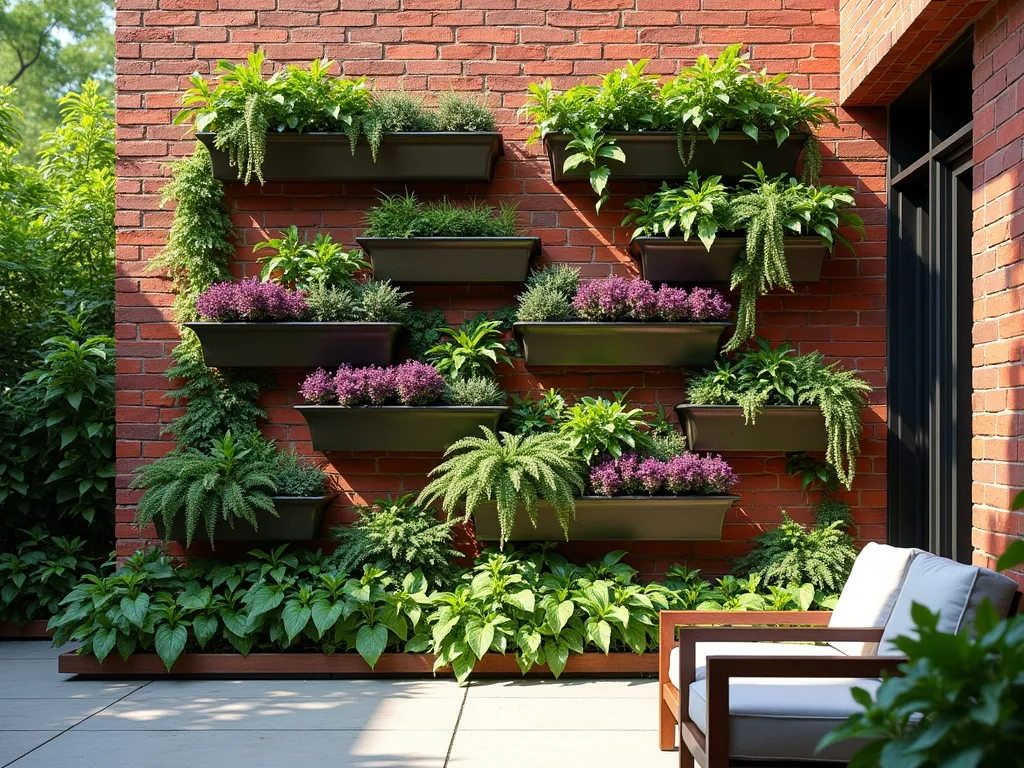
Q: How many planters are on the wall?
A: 10